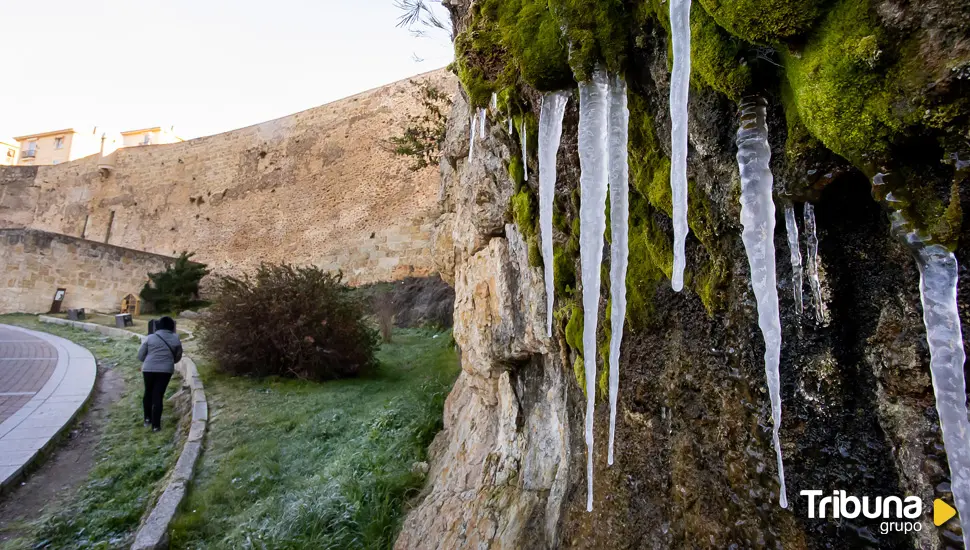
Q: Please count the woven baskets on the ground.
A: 0